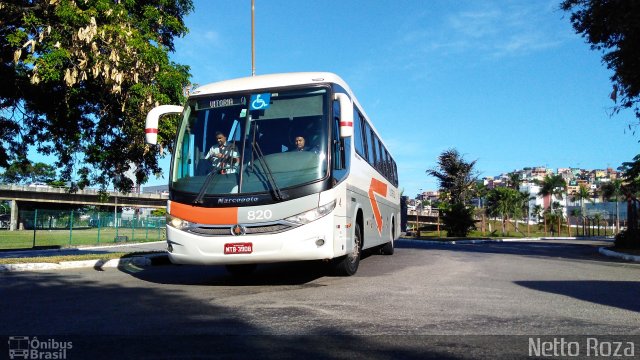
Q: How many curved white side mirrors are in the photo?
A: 2